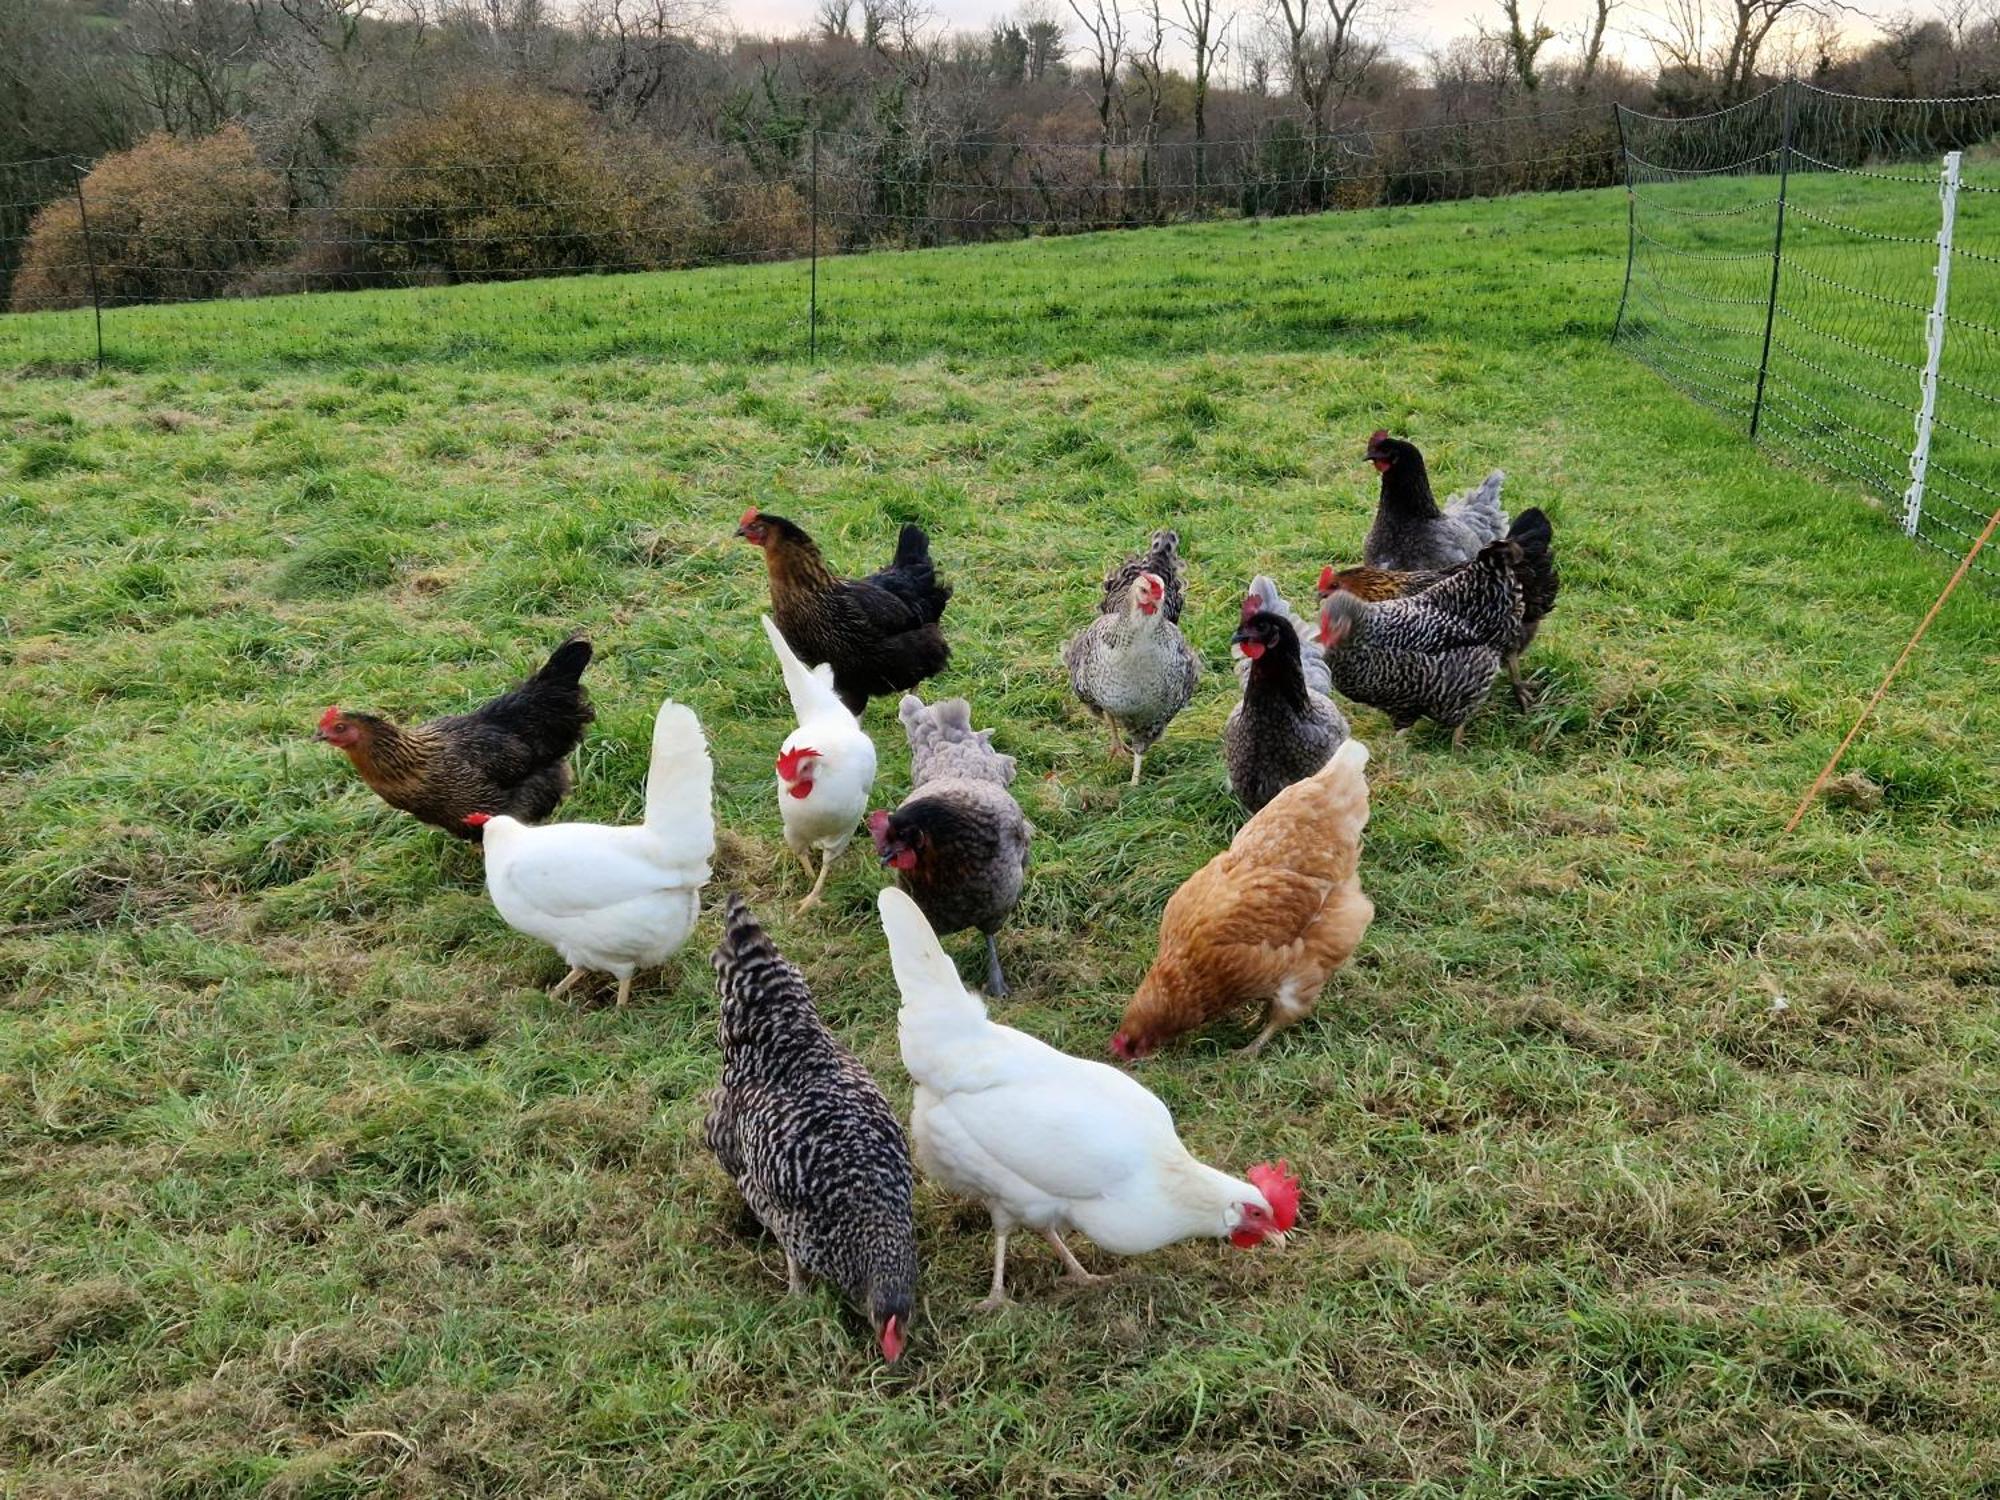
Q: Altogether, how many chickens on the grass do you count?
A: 13